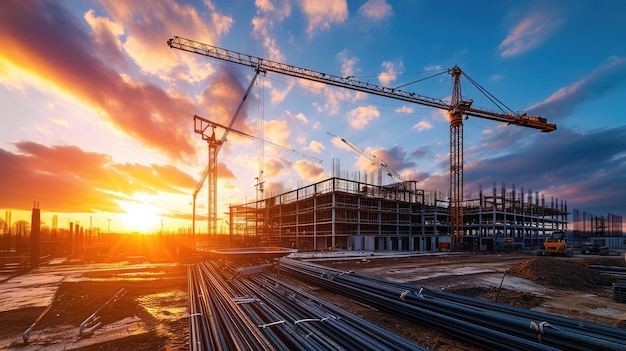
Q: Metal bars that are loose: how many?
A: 2